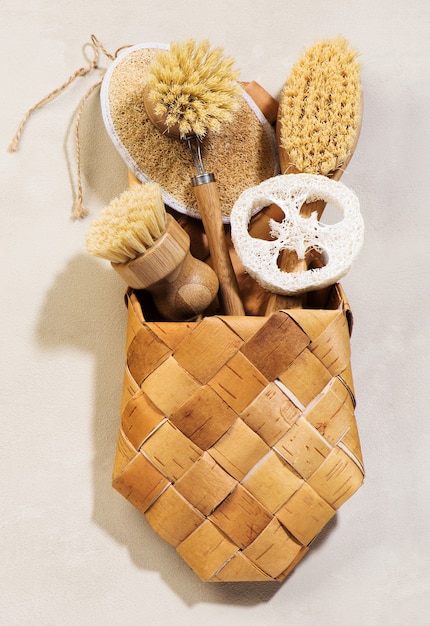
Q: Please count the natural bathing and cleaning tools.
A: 5